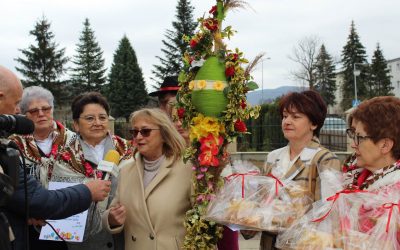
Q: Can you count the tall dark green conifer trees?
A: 7